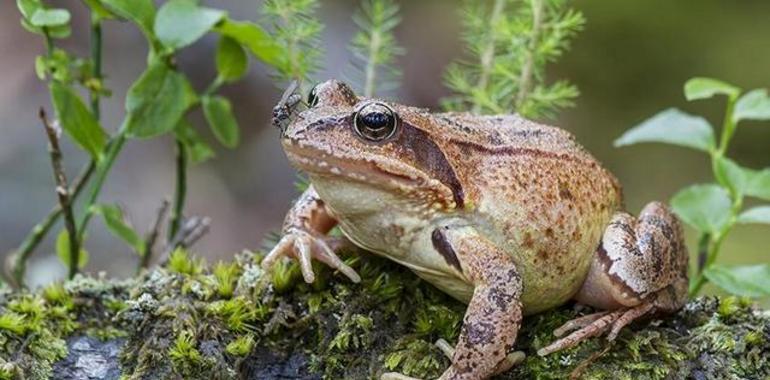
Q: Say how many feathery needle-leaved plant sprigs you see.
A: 4